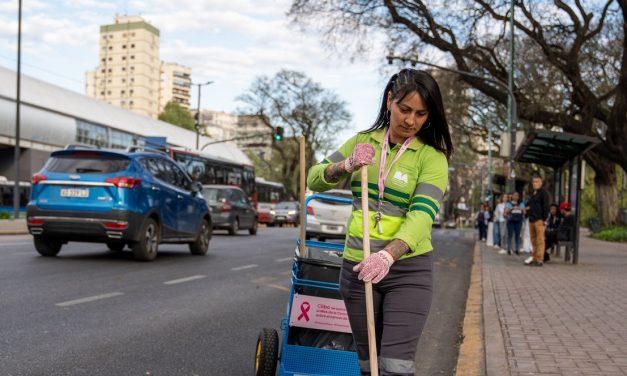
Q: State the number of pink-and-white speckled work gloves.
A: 2